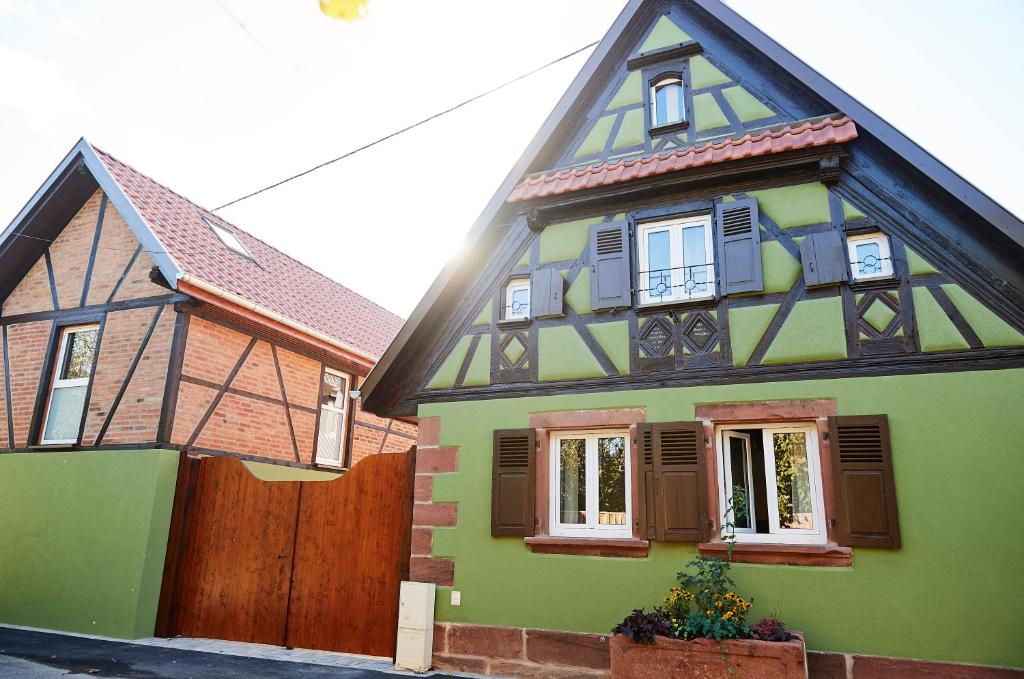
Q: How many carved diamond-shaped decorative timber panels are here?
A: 4